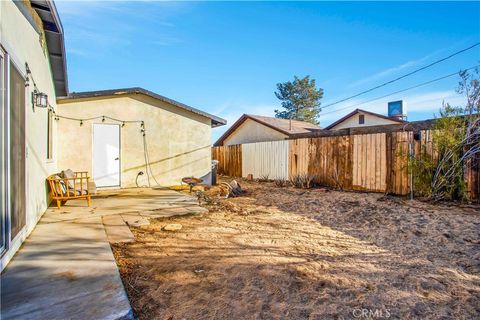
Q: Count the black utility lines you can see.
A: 2